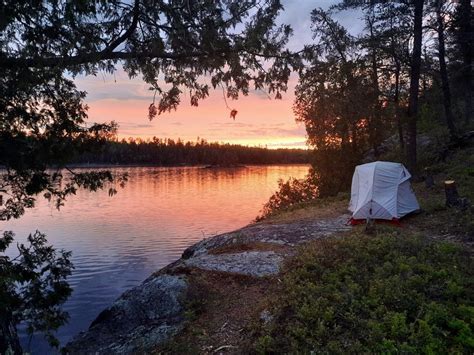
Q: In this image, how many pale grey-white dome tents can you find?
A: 1